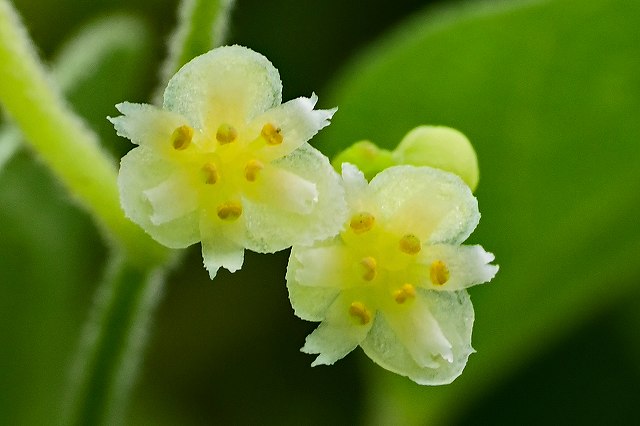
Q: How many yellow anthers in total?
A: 12